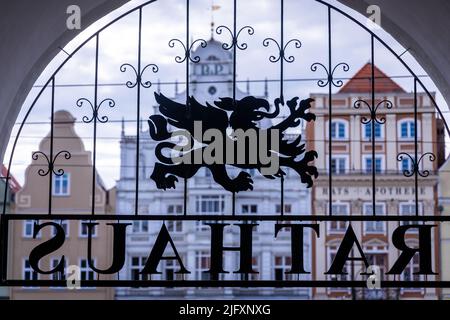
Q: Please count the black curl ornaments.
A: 9